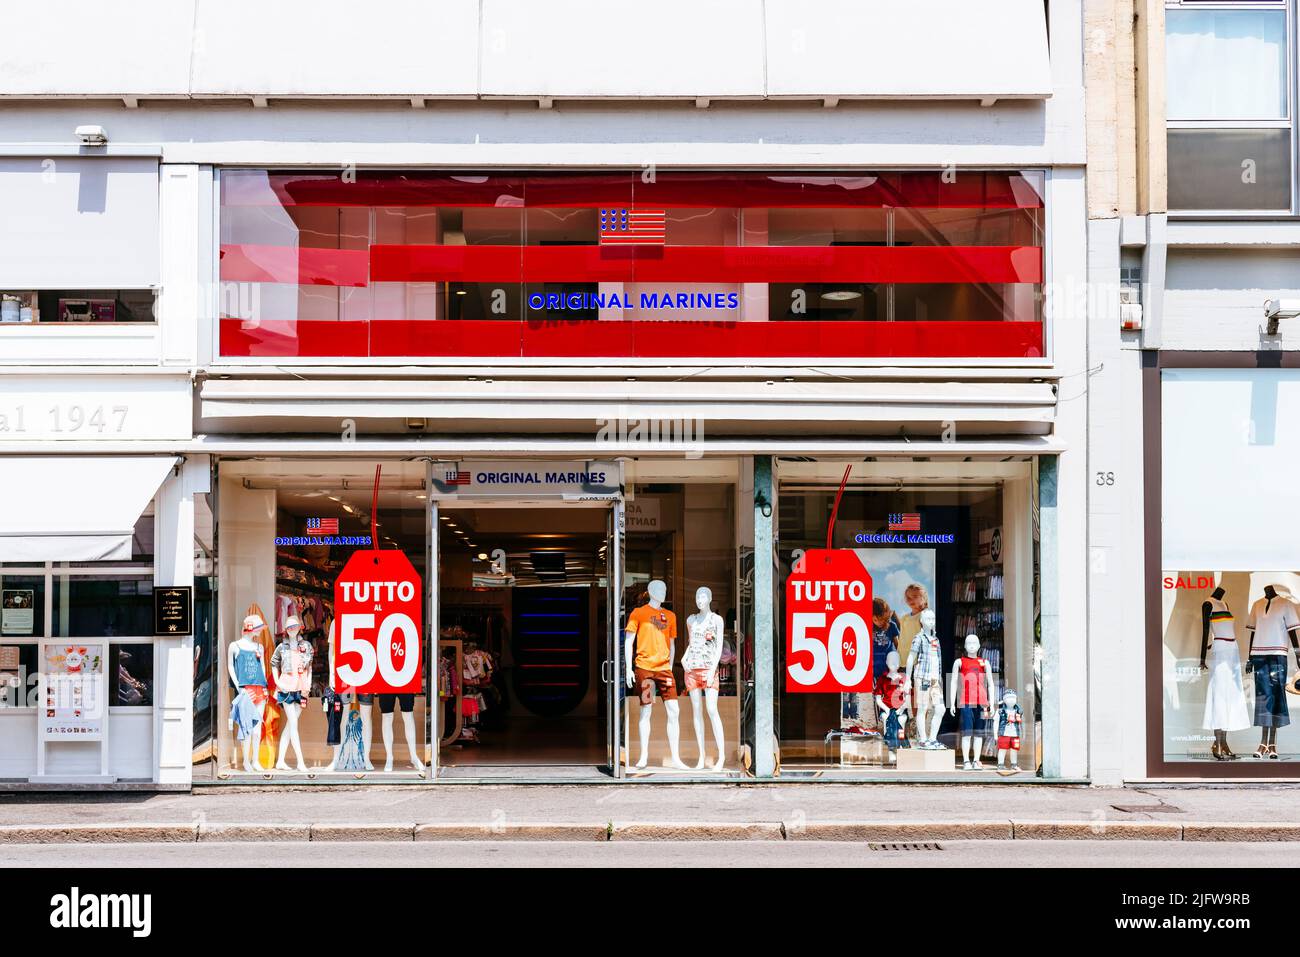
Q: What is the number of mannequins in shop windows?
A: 12